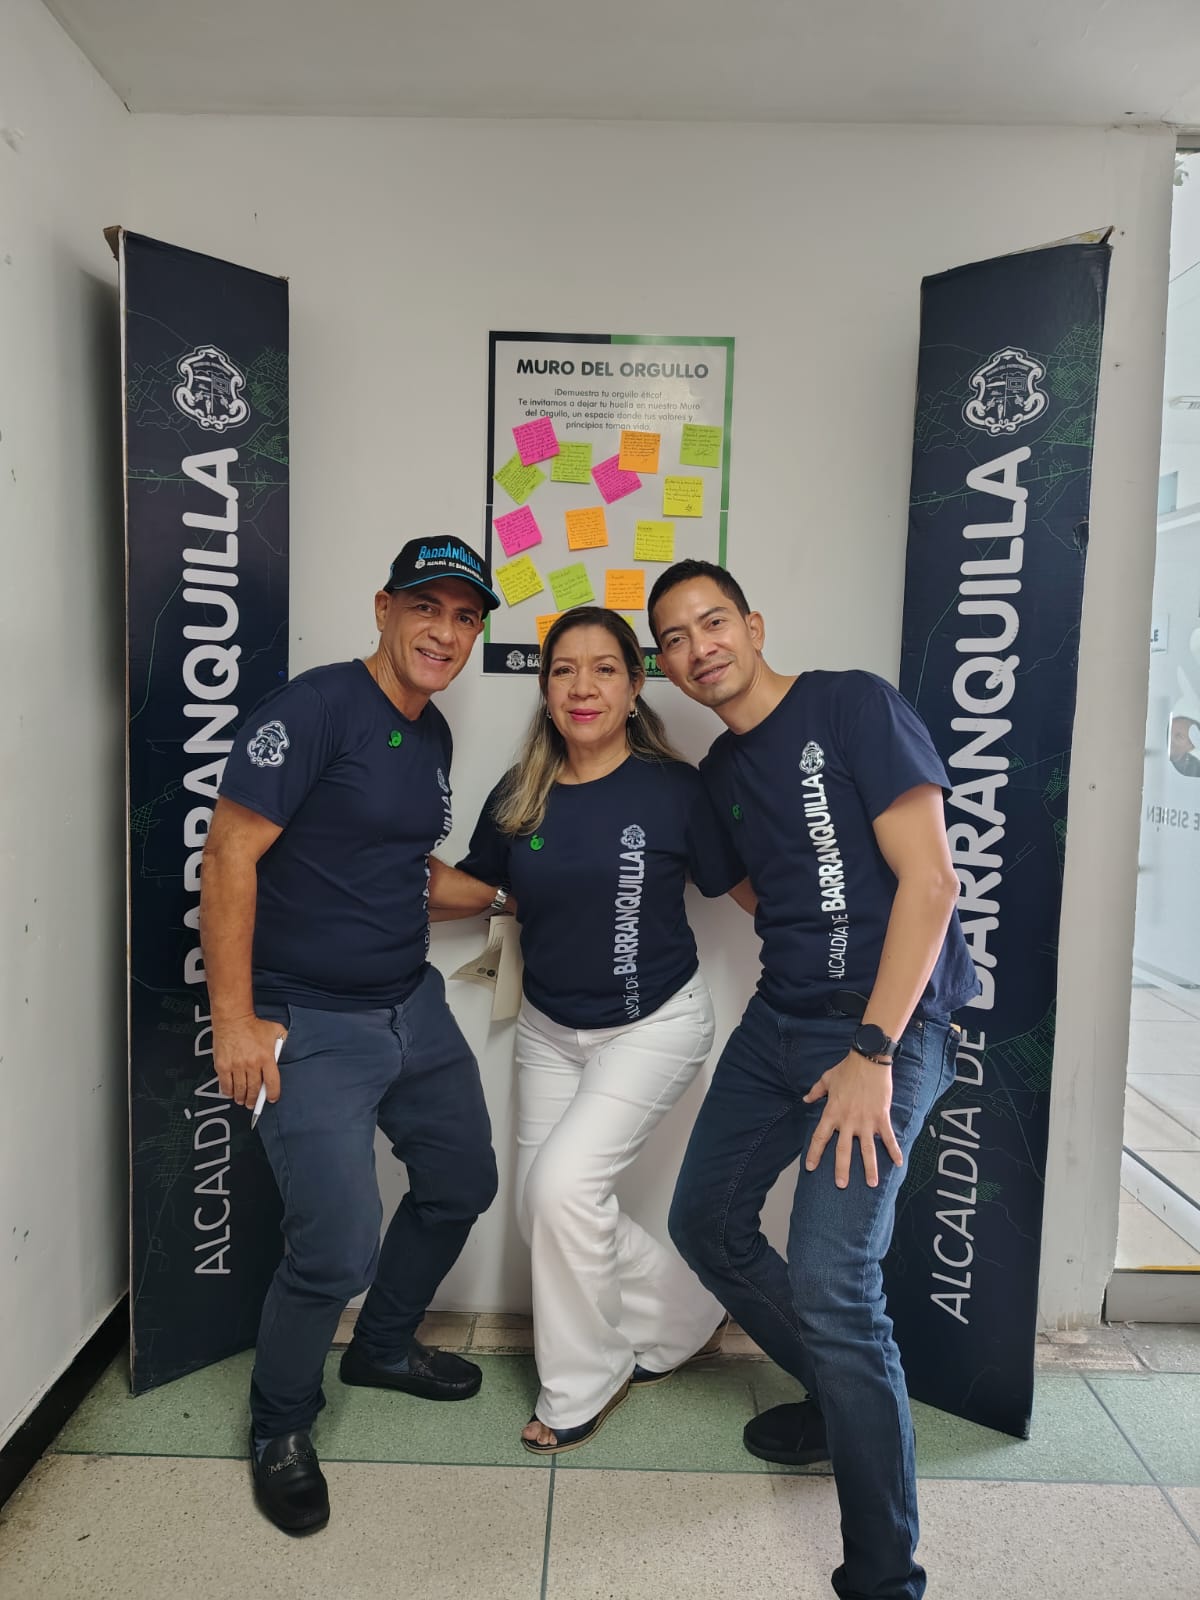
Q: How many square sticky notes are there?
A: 15